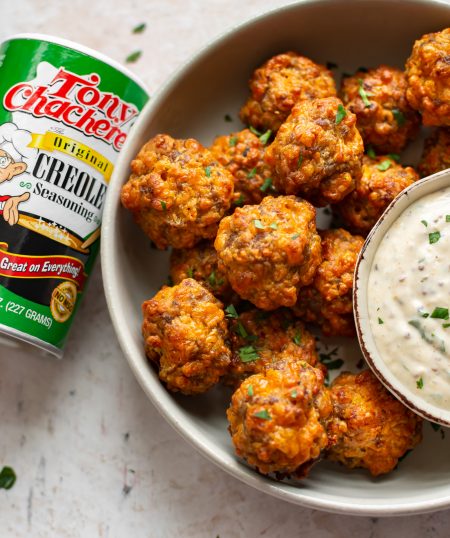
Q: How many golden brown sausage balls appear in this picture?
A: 15